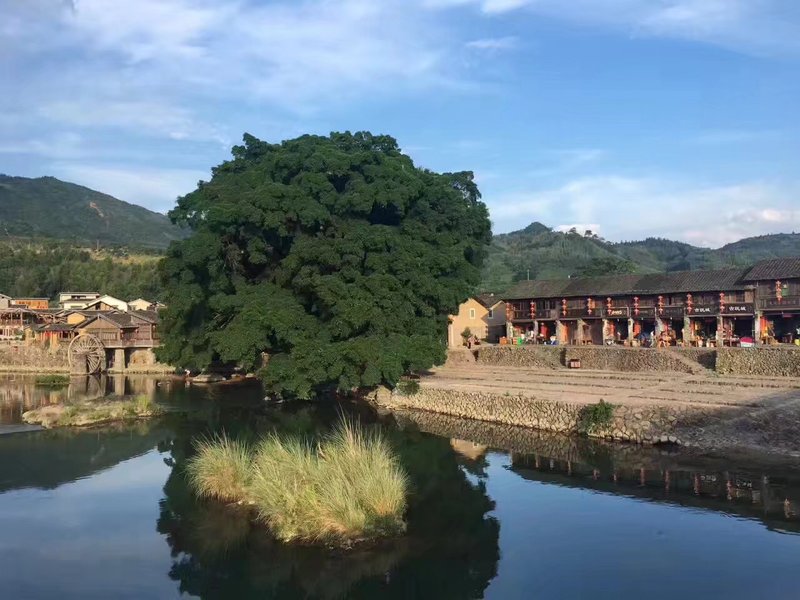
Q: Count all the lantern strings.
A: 10